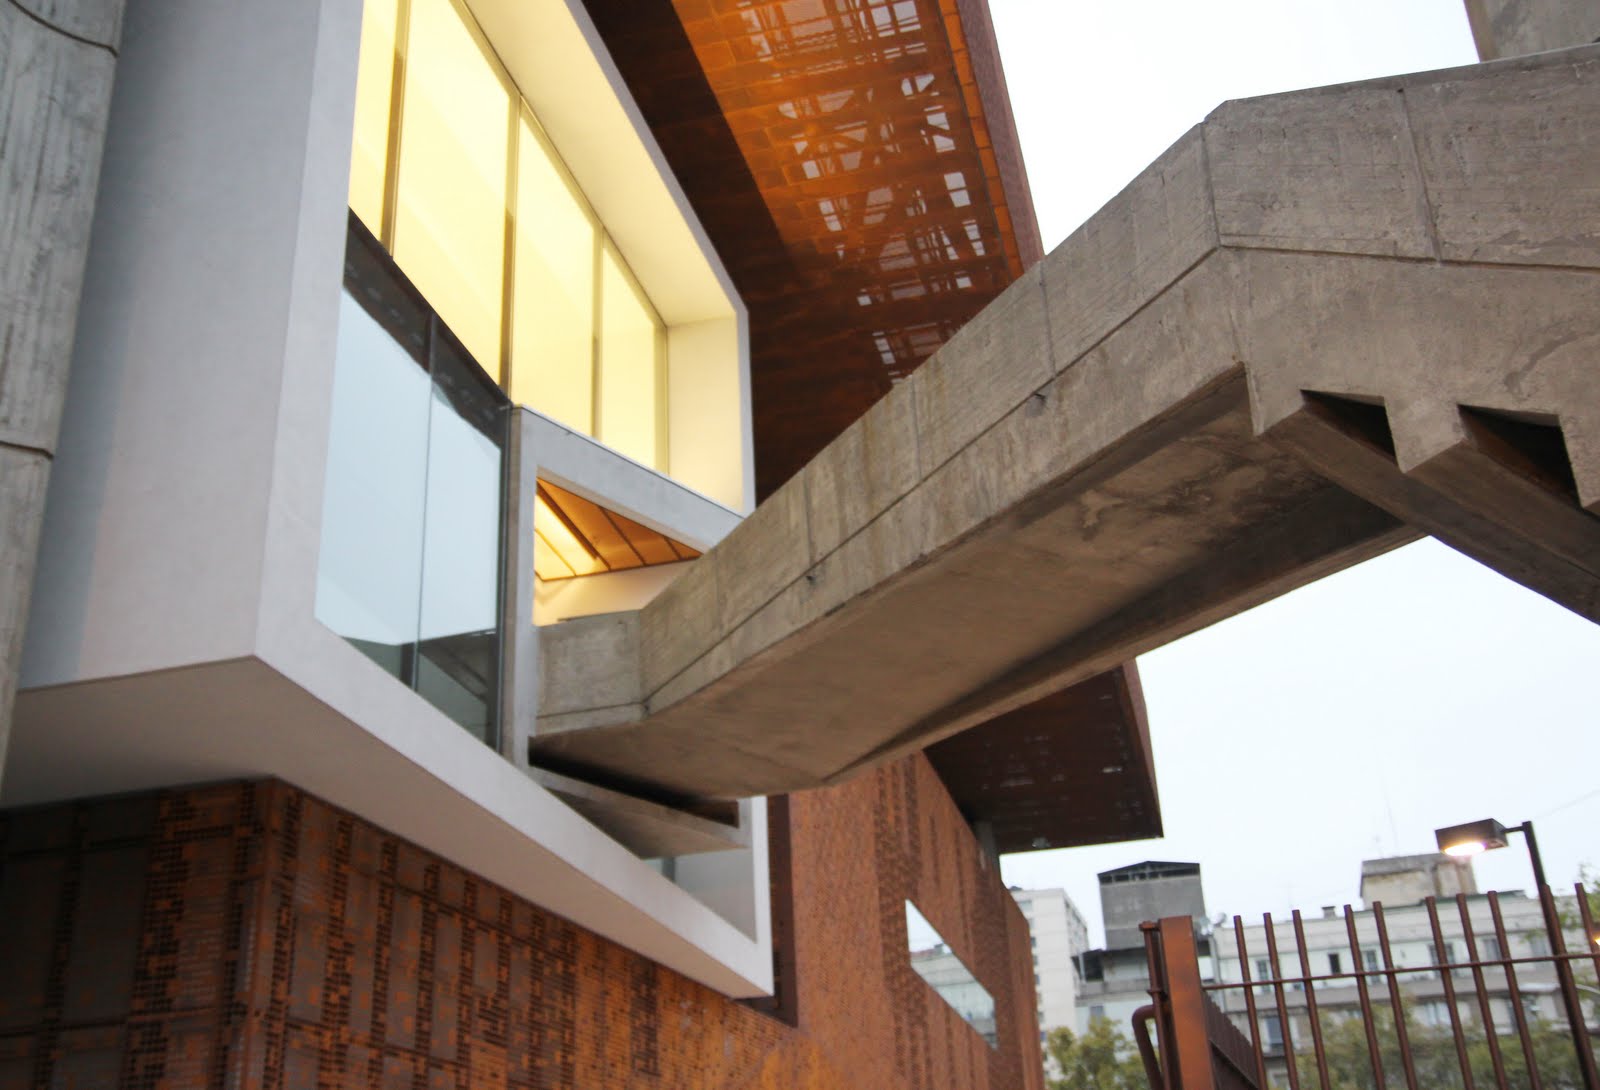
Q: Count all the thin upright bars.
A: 10